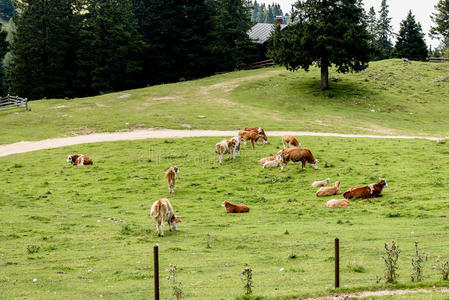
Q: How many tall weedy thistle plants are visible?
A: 5